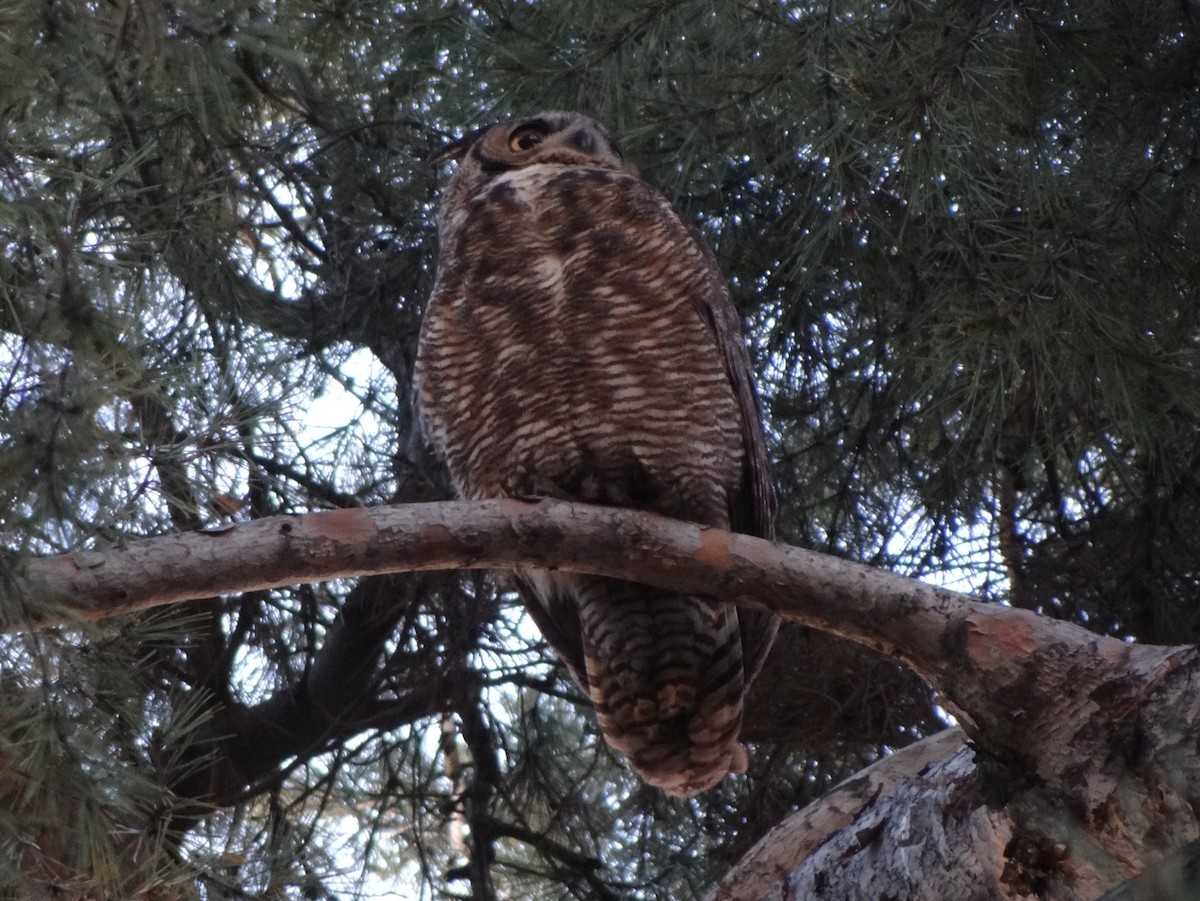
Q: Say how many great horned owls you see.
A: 1